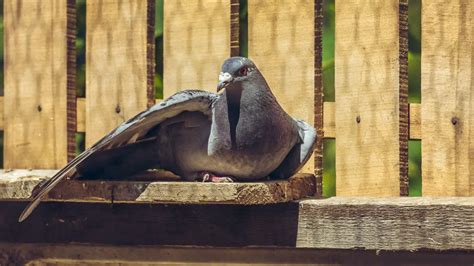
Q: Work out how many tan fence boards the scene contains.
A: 6